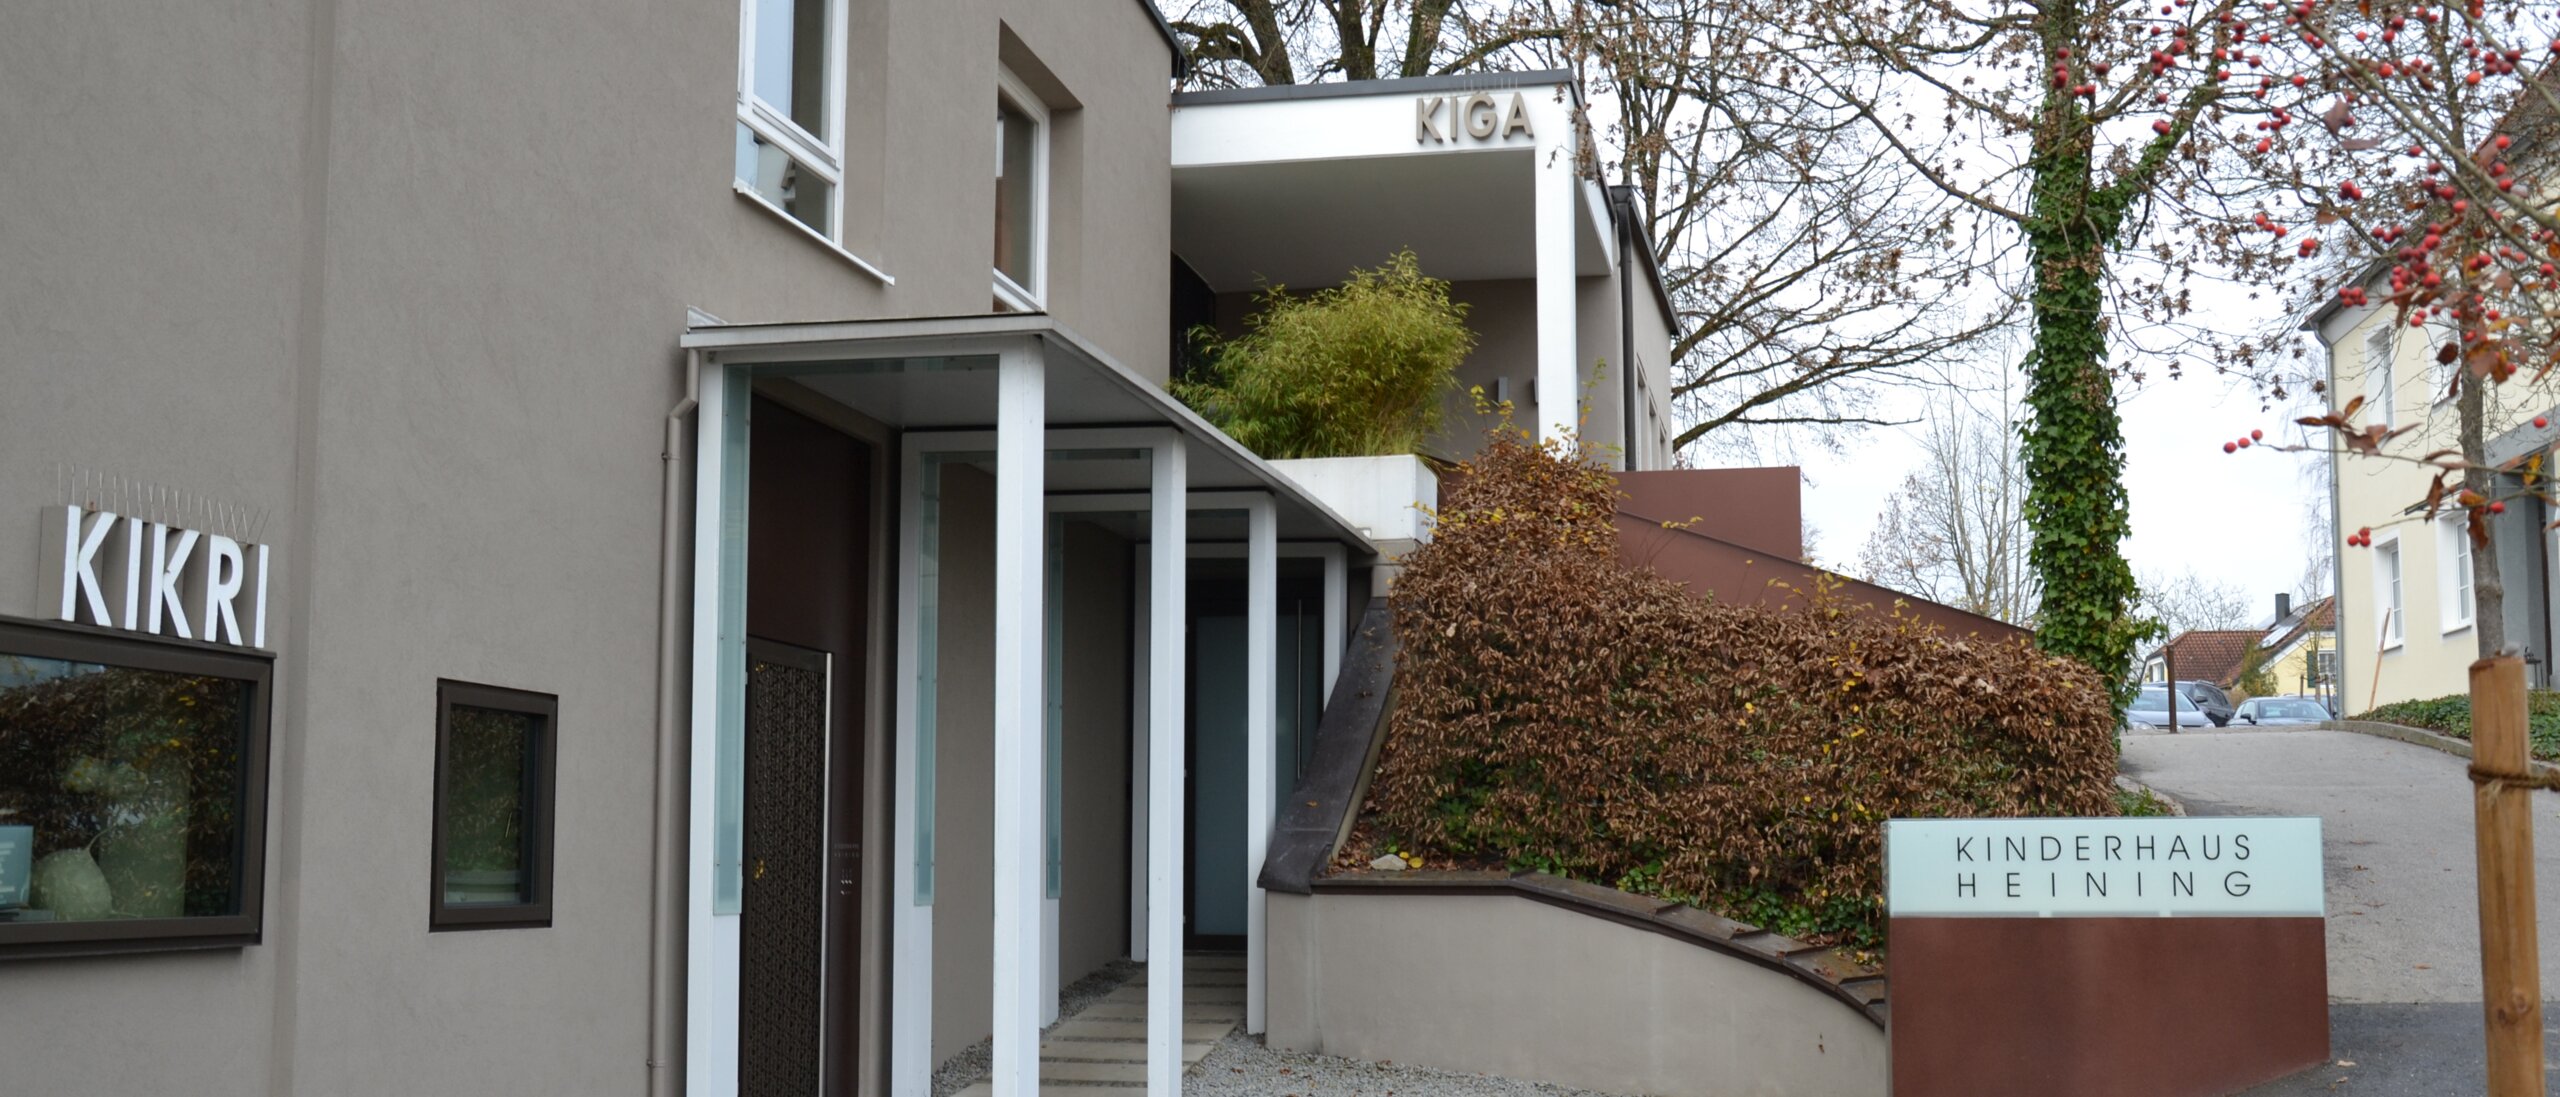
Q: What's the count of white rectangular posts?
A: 9